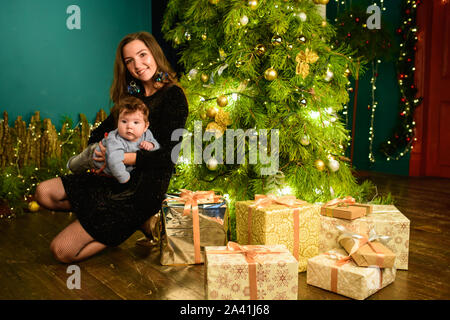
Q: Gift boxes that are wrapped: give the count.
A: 7